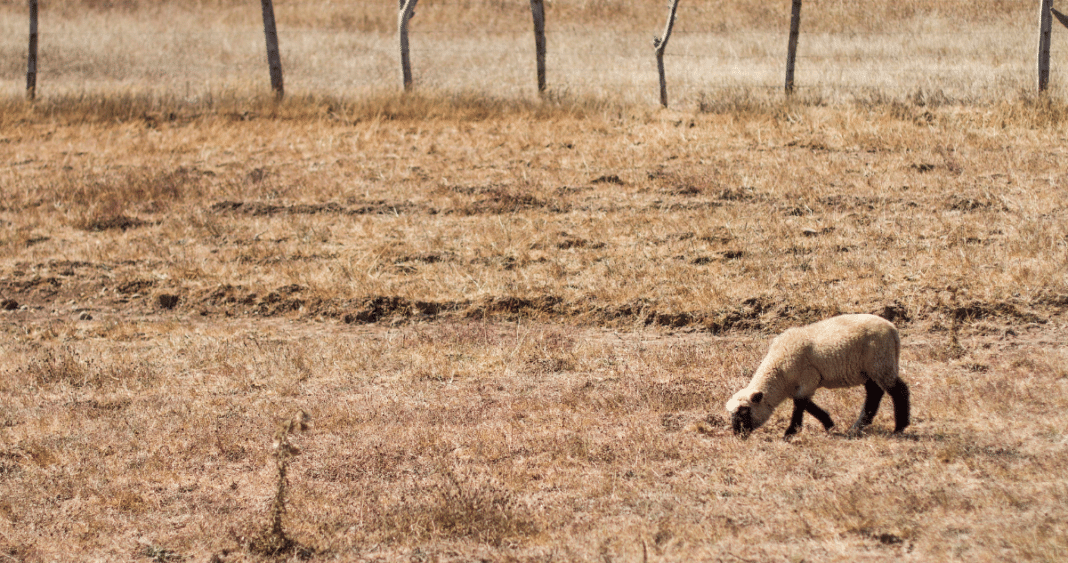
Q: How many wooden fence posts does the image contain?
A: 7